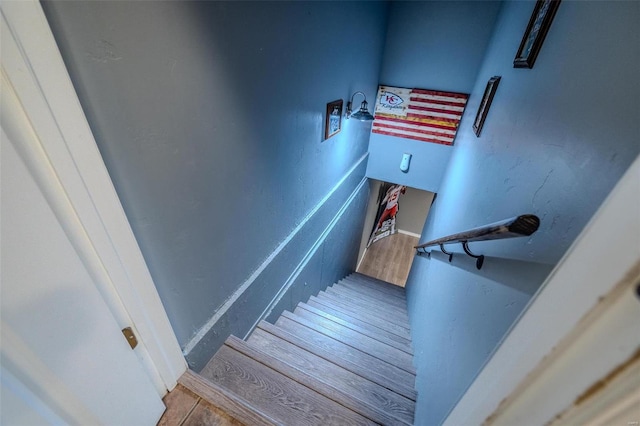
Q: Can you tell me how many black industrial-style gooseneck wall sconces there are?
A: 1